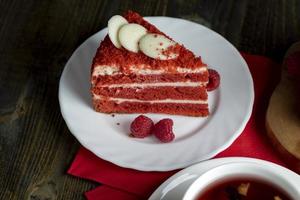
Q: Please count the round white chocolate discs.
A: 3